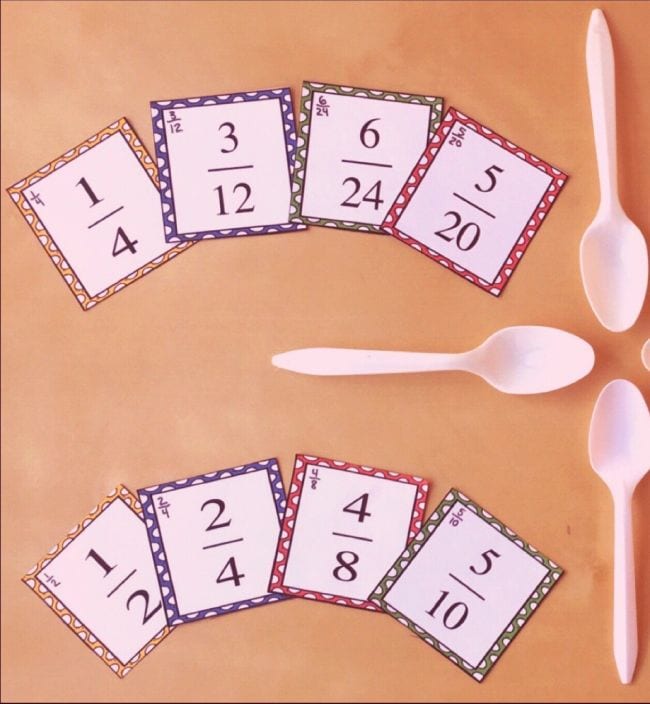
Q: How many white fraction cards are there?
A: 8